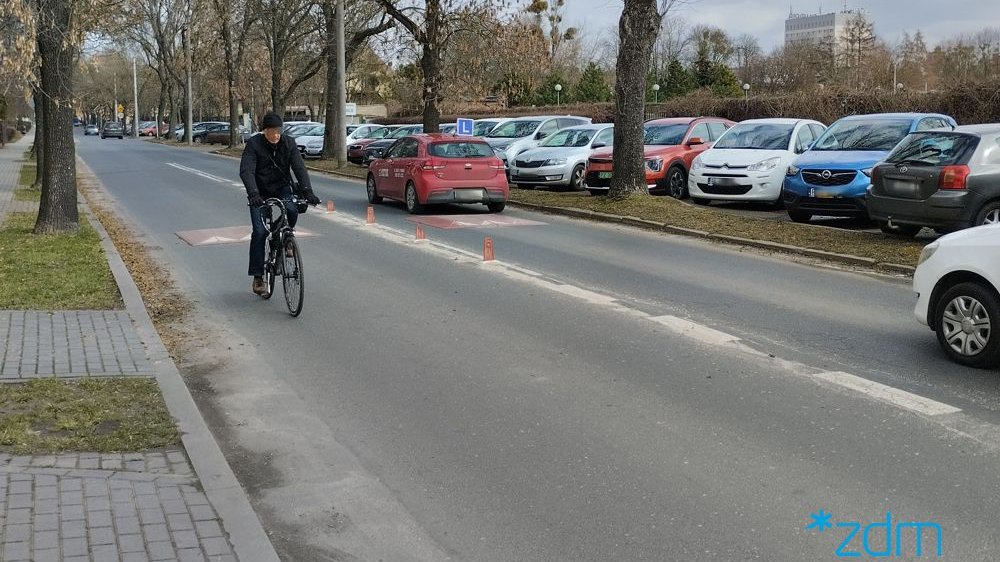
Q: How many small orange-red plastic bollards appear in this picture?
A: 4